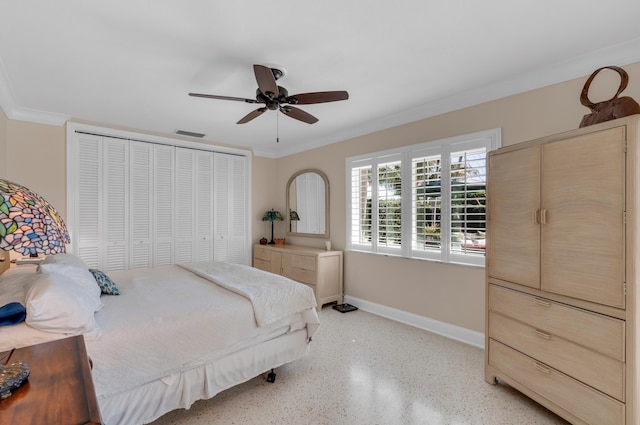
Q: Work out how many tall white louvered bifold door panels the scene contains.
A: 8